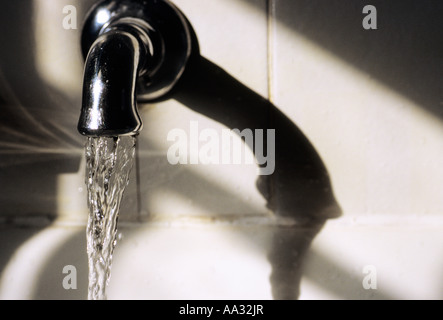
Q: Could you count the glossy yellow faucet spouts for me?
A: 0